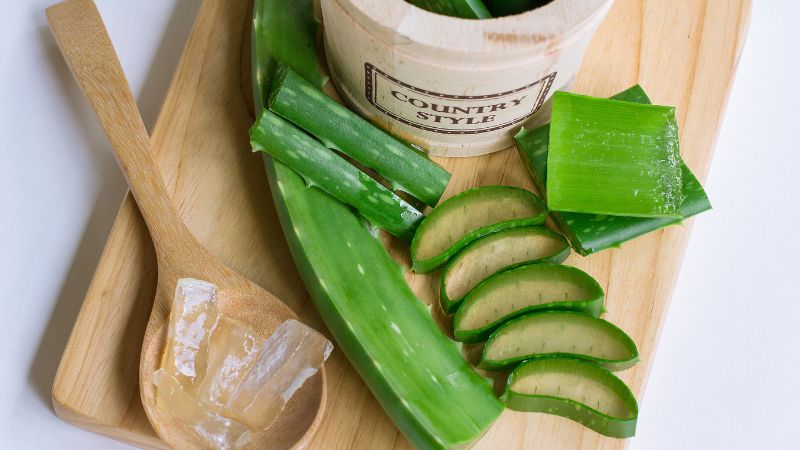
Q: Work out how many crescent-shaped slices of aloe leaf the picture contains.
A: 5